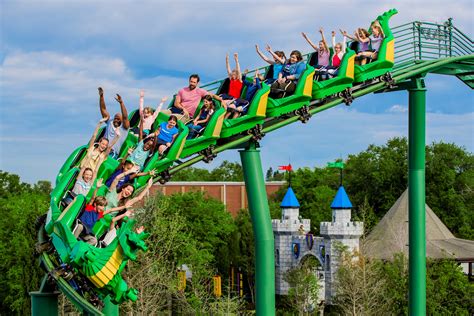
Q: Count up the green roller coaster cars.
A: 10